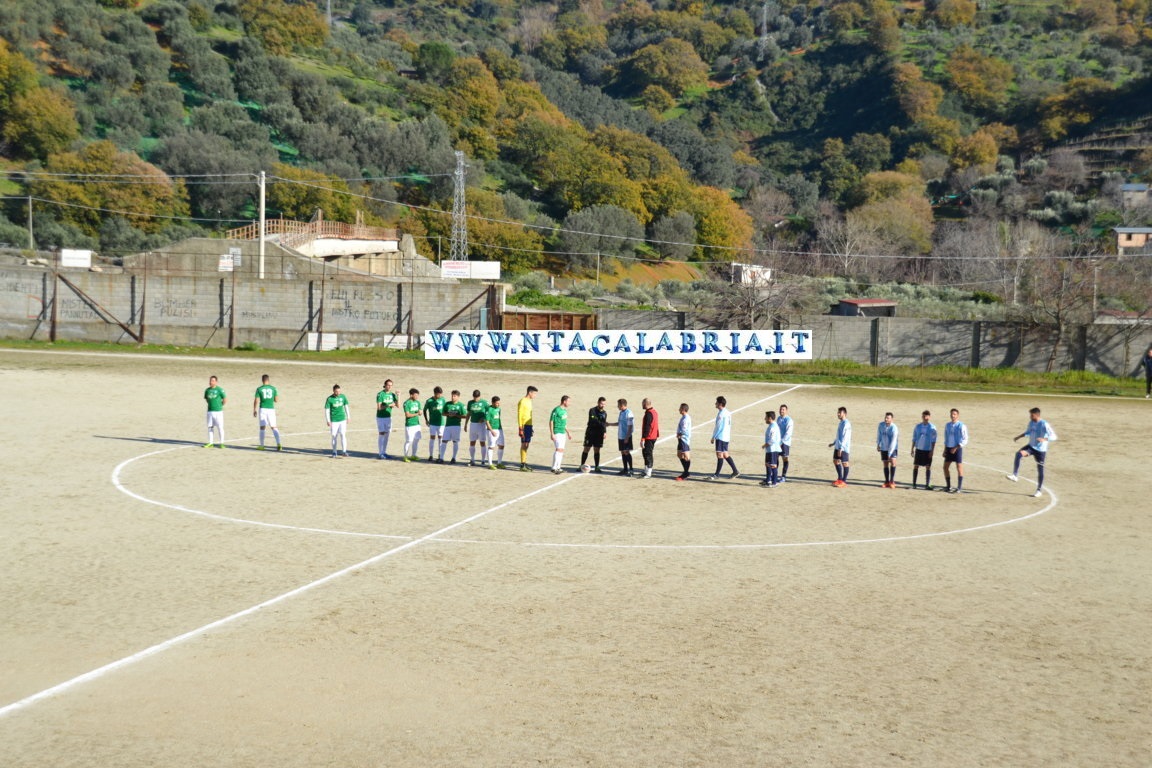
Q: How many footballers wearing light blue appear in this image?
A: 10